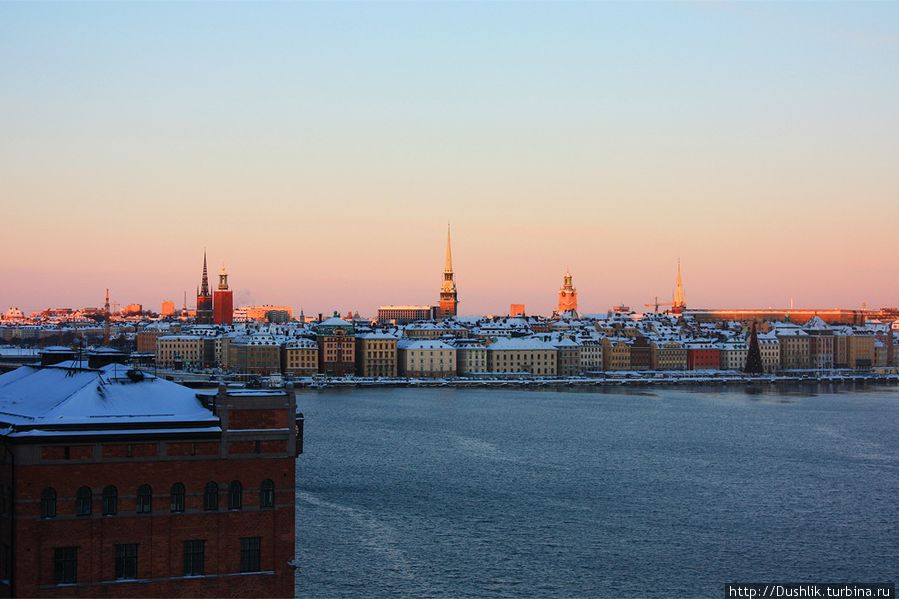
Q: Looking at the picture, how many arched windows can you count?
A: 8